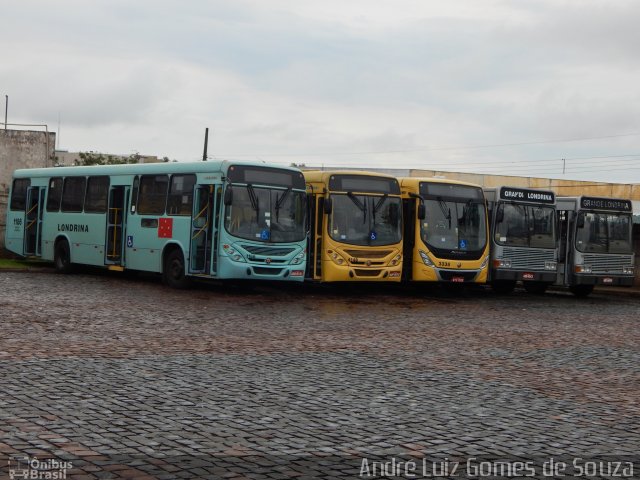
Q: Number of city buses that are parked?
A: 5